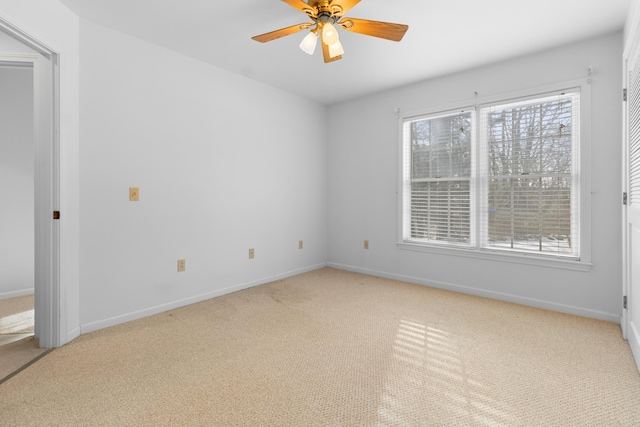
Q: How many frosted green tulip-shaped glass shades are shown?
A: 0